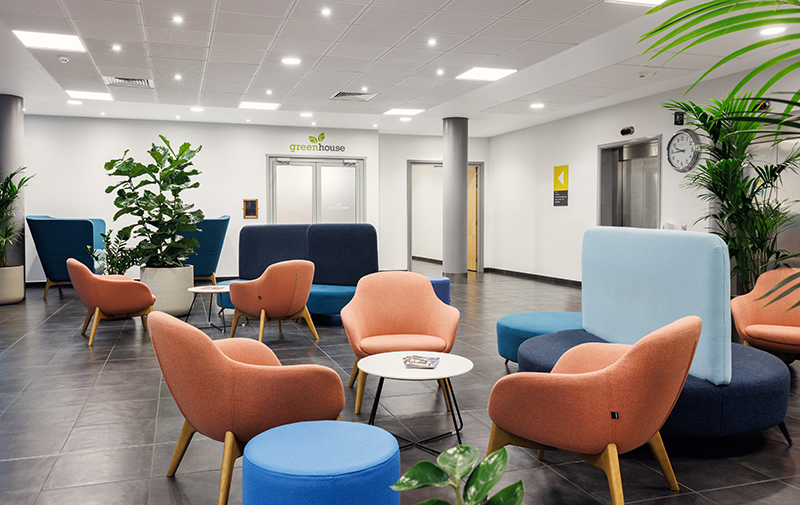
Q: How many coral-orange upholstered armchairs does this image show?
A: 6